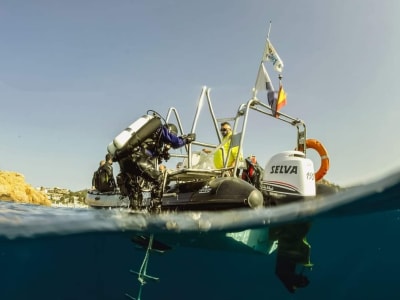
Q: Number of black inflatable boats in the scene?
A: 1